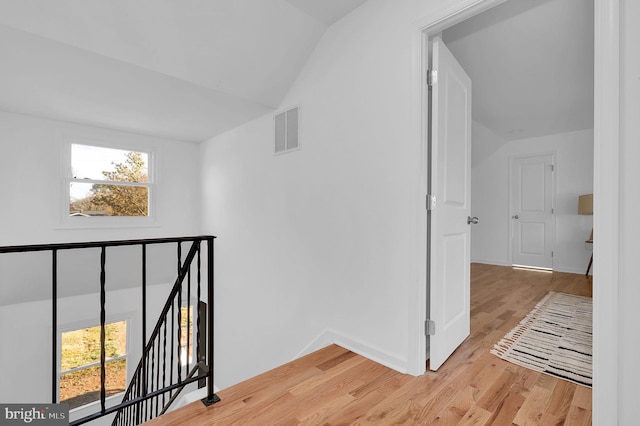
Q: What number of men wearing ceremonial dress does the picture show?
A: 0